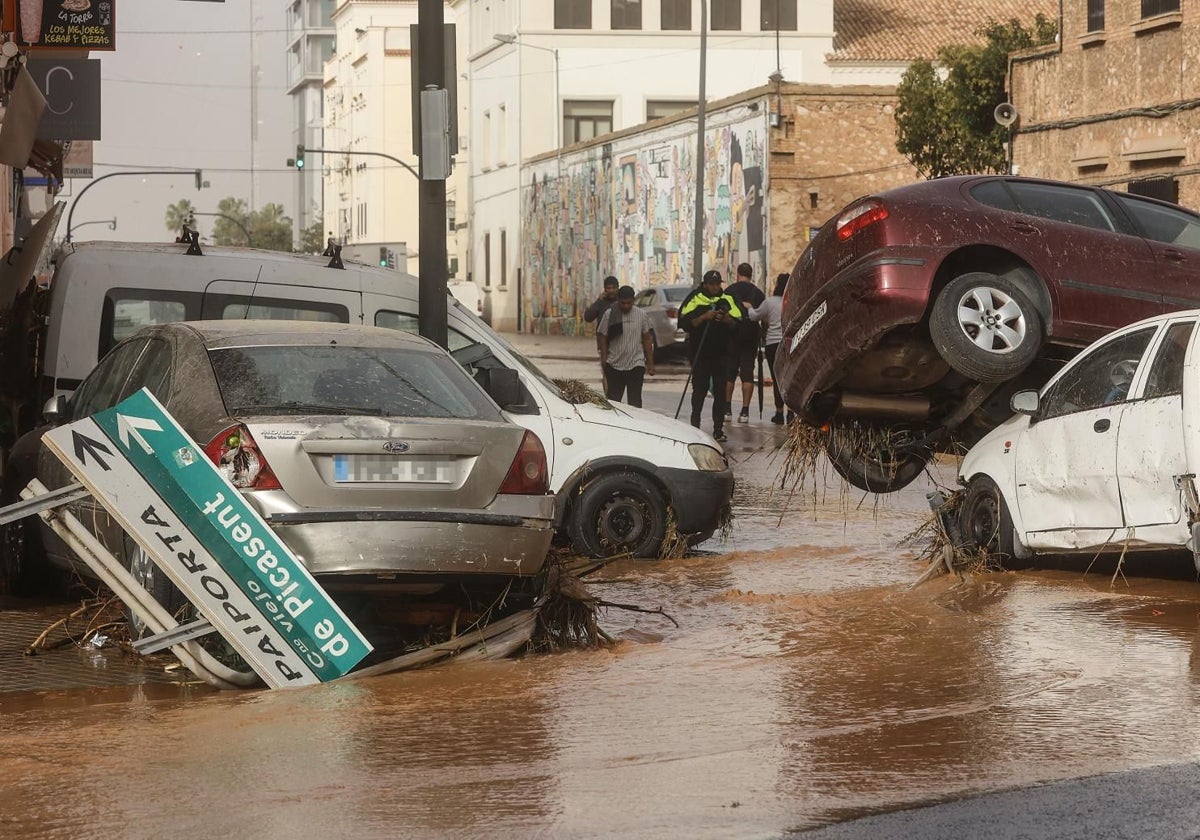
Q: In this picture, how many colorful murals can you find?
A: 1